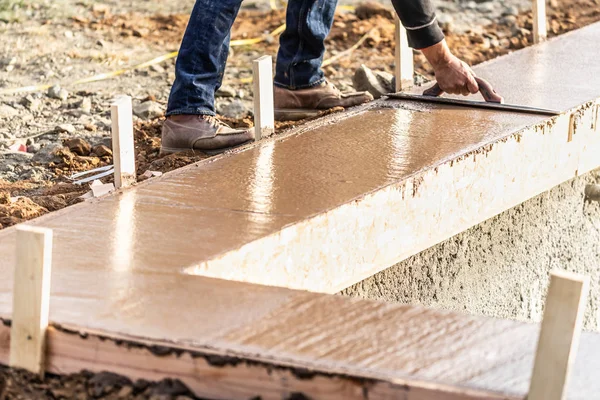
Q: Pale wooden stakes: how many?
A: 6